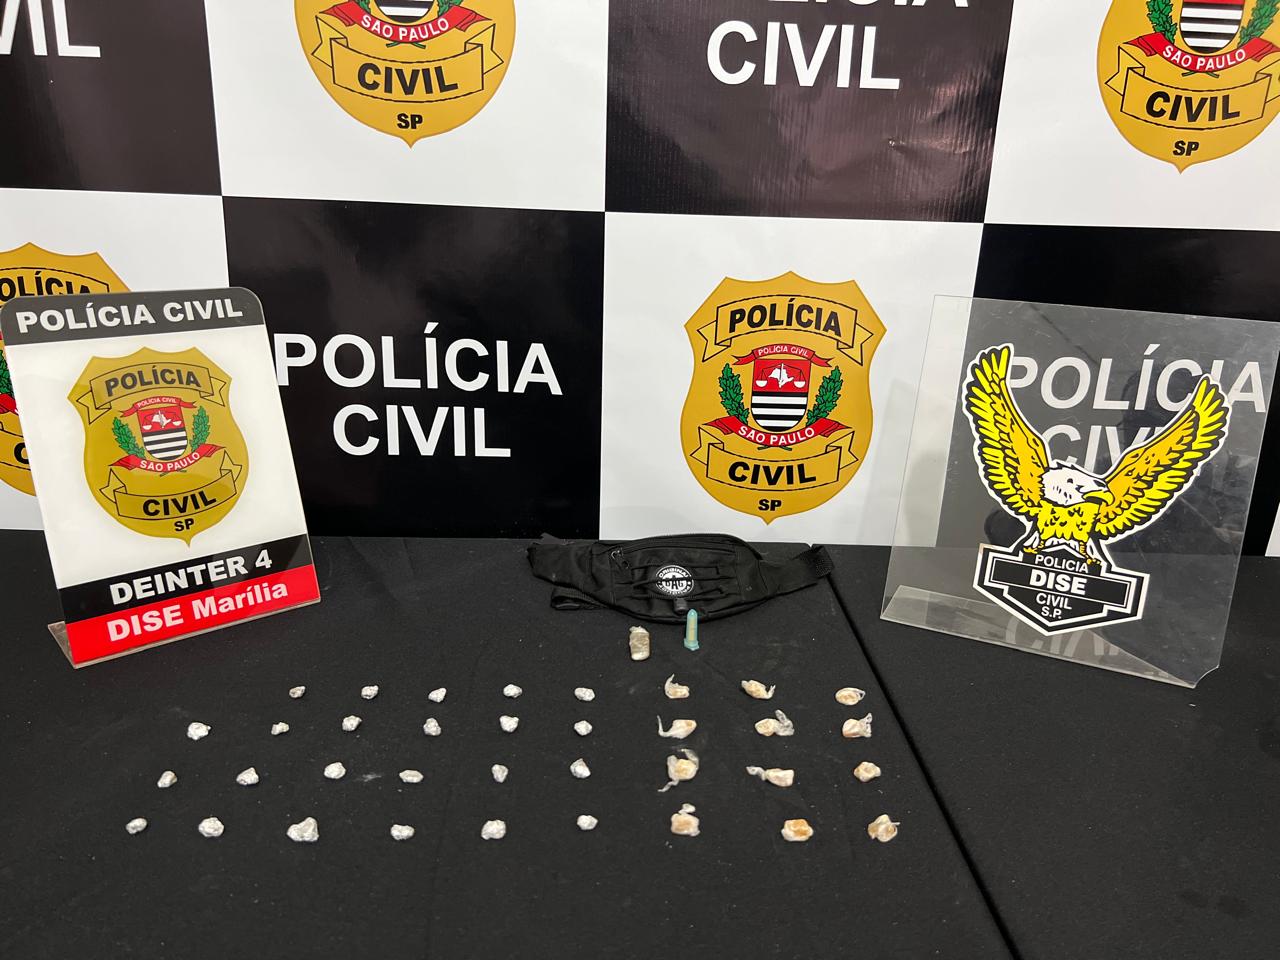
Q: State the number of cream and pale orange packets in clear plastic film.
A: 12